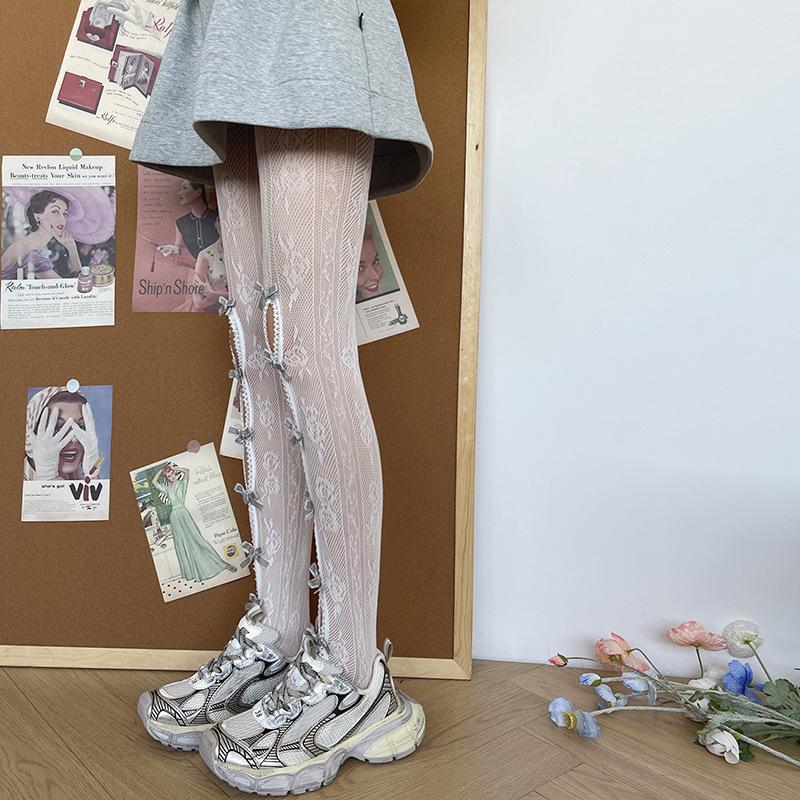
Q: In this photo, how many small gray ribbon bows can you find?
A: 12